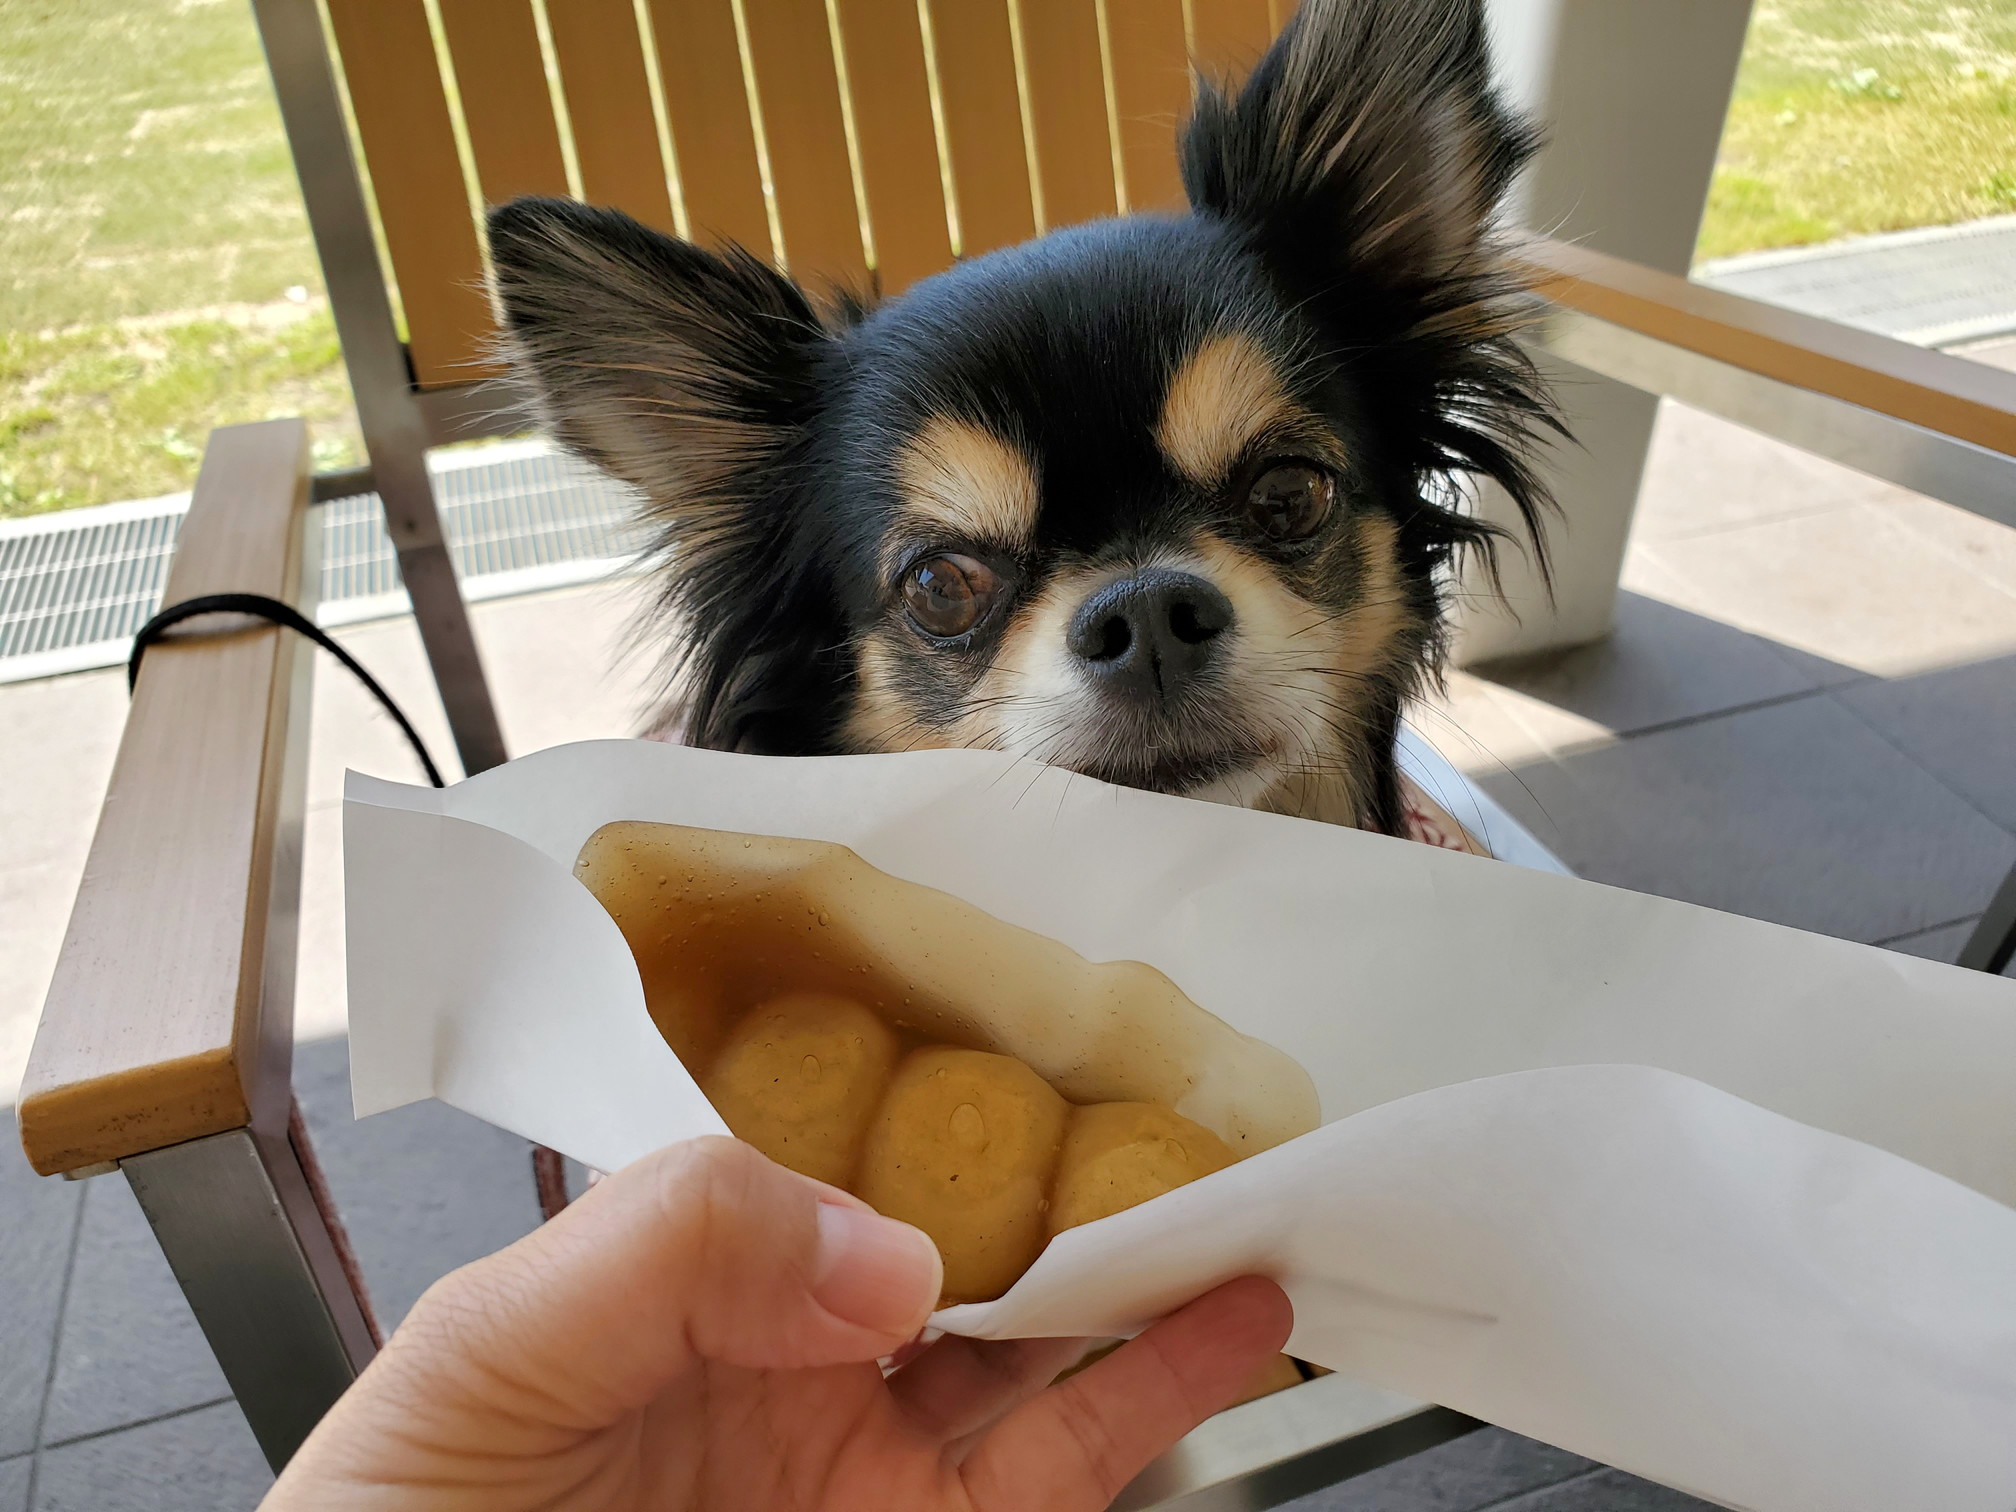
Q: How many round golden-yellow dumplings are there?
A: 3